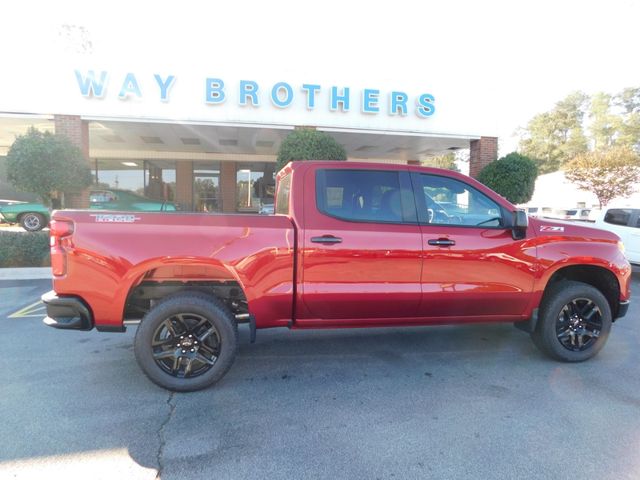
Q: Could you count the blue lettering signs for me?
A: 1